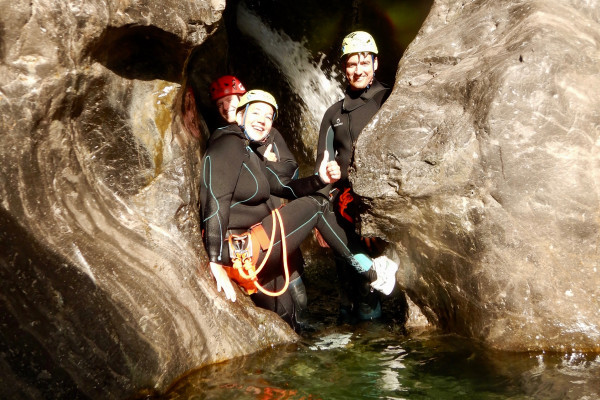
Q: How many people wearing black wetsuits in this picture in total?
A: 3